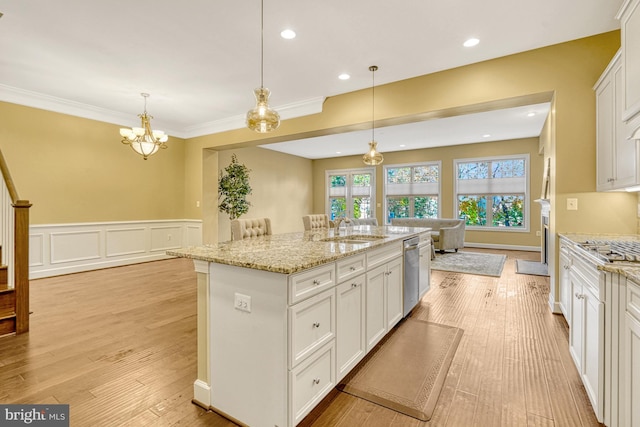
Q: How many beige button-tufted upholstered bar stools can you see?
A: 2